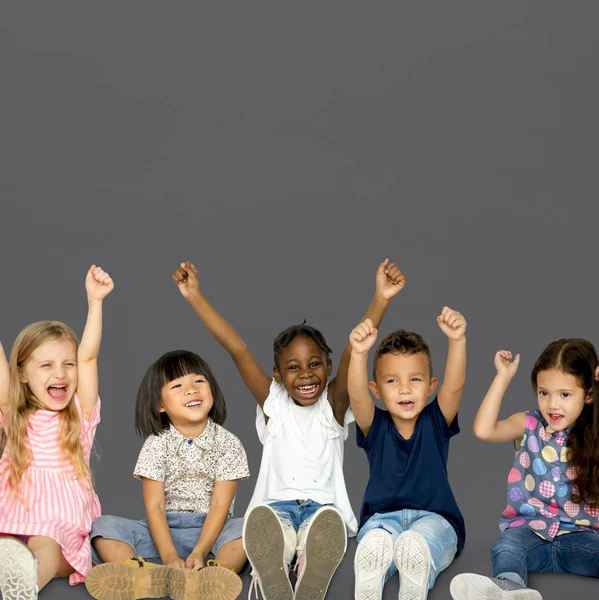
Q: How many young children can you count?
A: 5